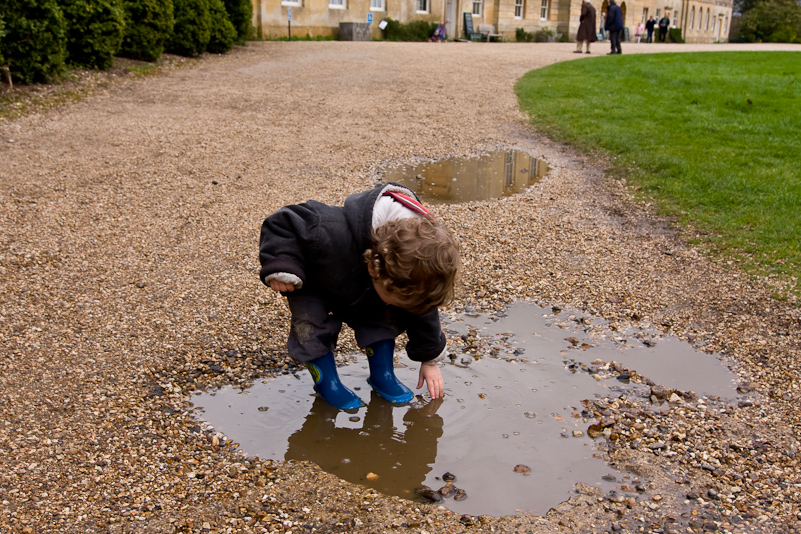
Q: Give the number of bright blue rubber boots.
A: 2